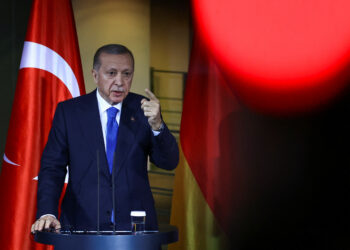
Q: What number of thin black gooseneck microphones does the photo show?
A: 2